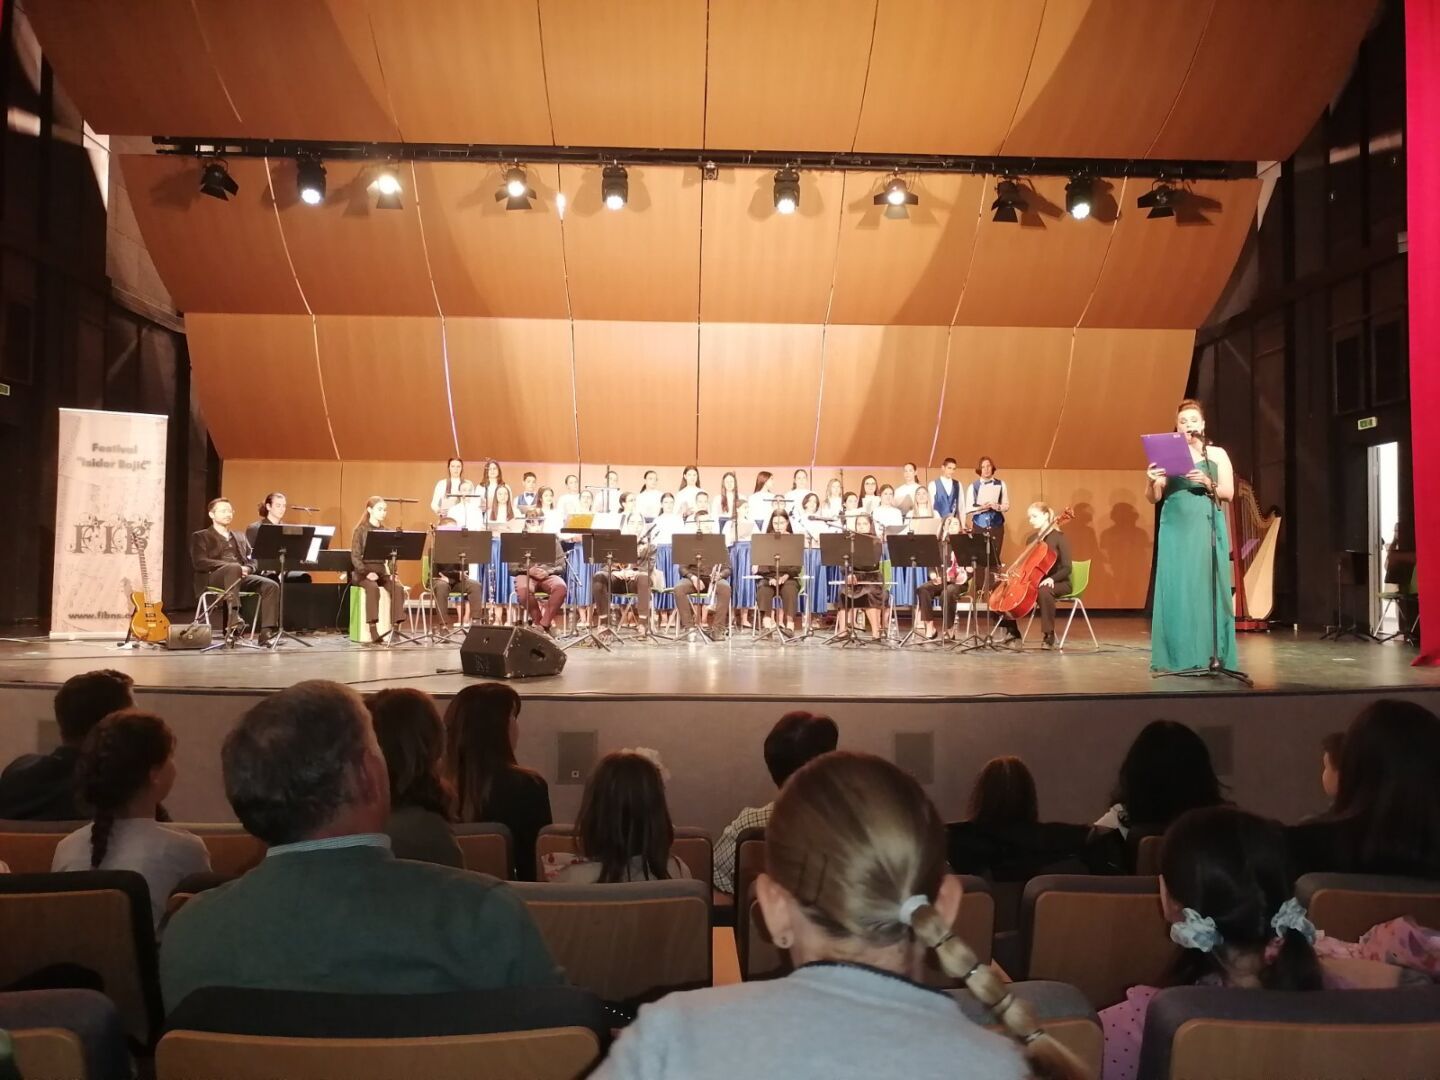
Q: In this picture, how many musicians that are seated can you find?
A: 11